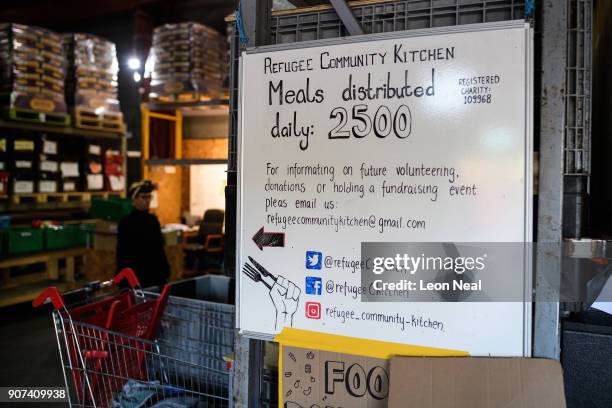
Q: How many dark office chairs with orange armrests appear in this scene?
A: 1